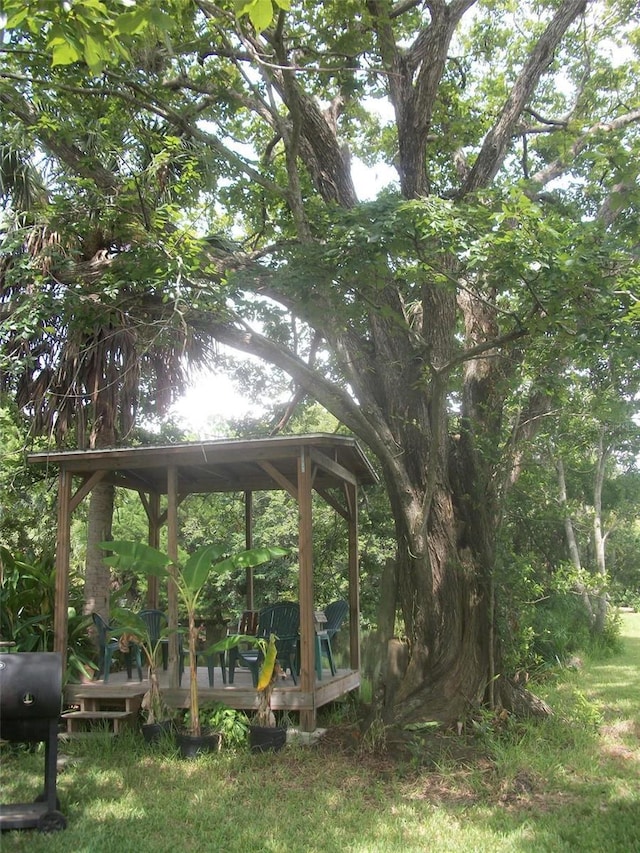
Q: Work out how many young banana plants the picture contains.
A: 3